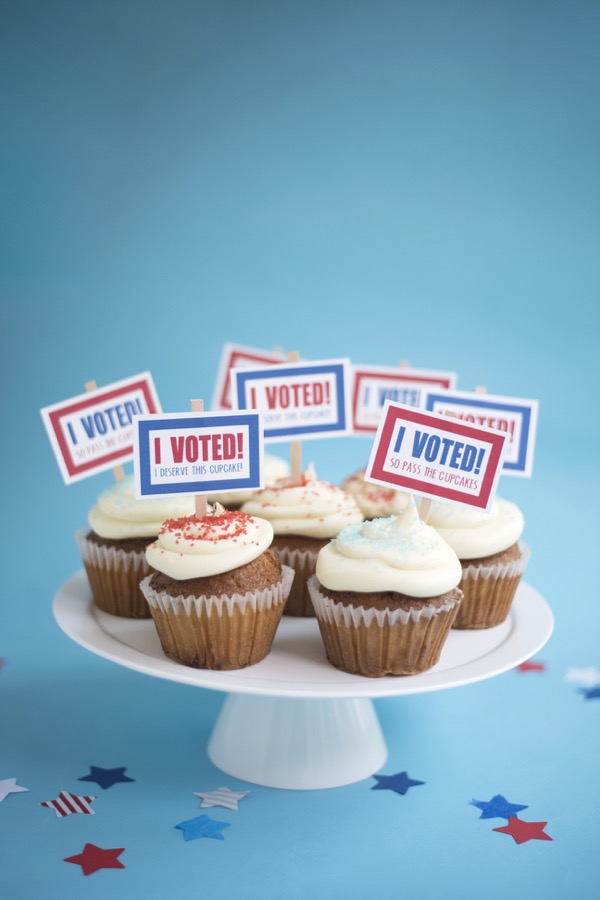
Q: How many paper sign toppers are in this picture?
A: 7